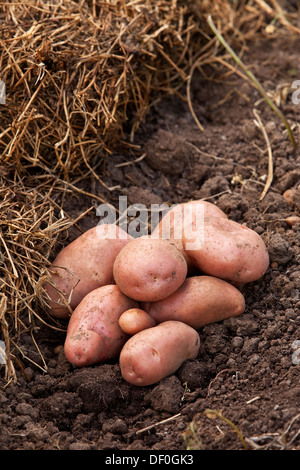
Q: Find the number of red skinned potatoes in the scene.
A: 8